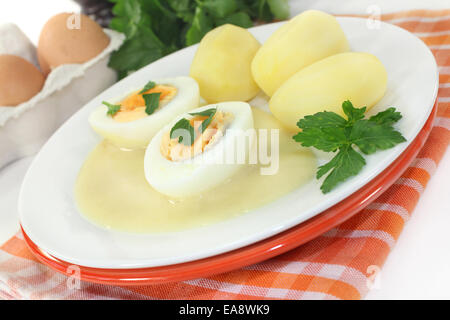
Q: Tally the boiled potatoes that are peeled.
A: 3